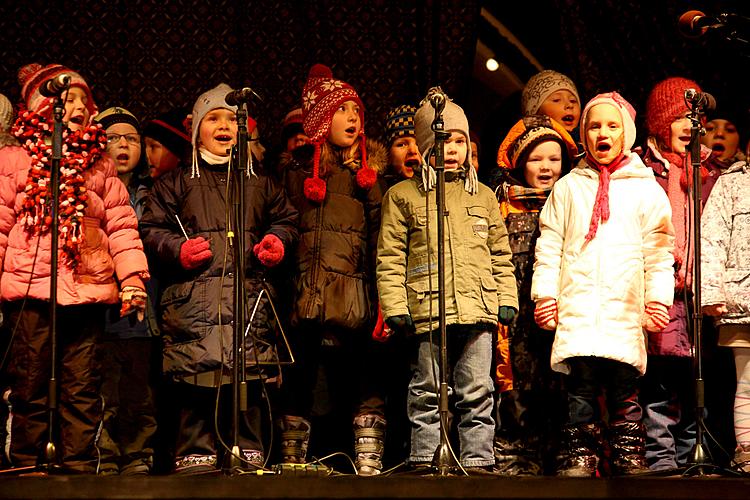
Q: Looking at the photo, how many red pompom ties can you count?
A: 2